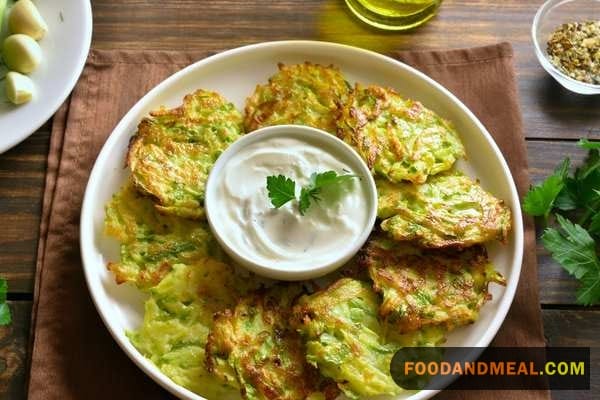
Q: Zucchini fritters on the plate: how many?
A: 9